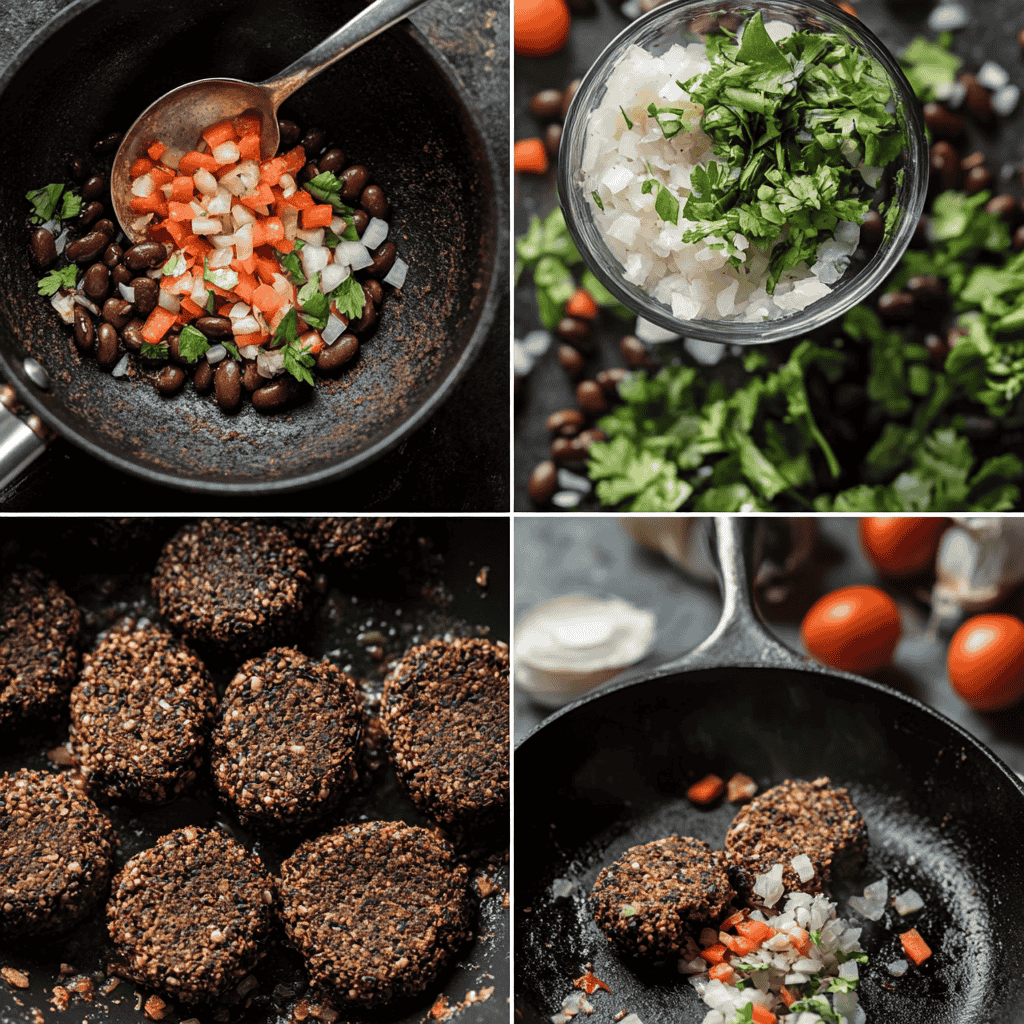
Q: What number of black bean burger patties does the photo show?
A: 11